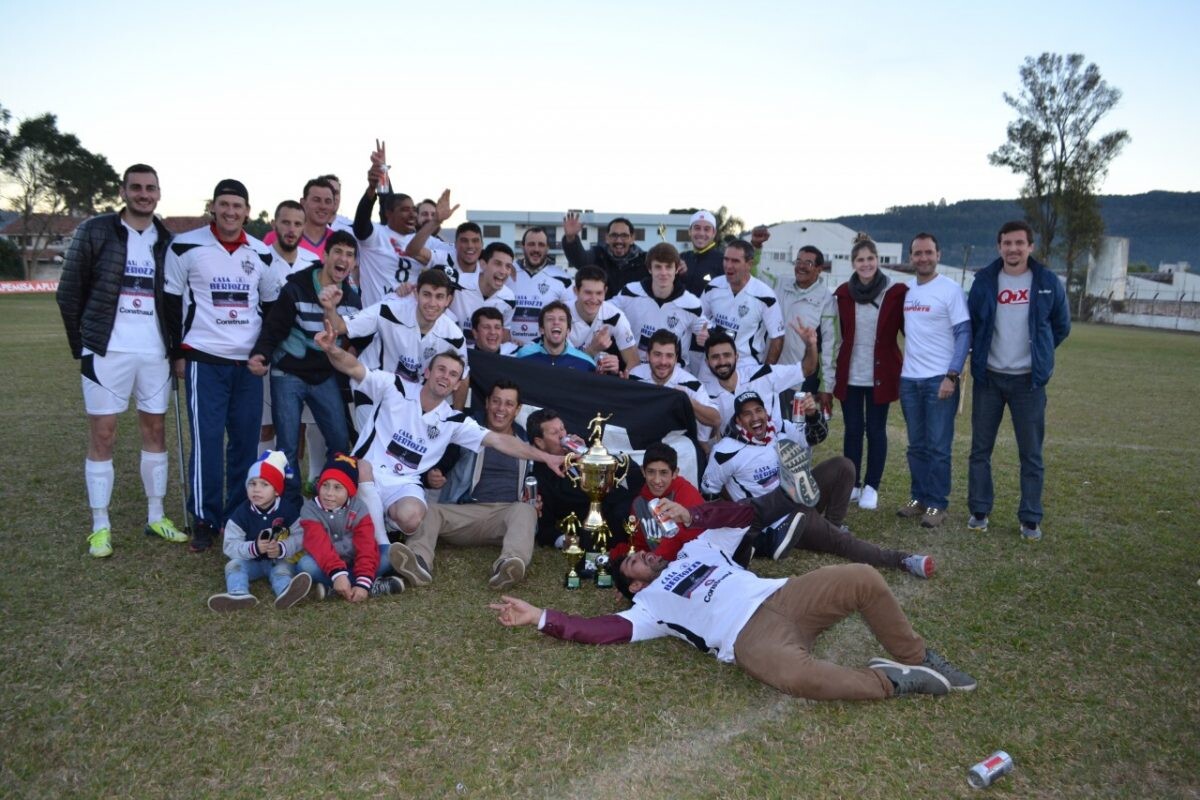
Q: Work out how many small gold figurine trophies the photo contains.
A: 3